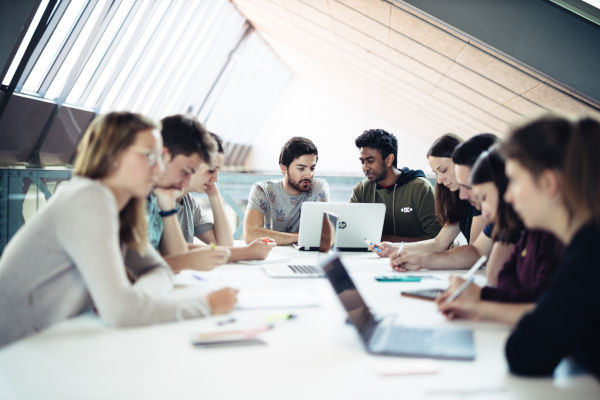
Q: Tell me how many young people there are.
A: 9